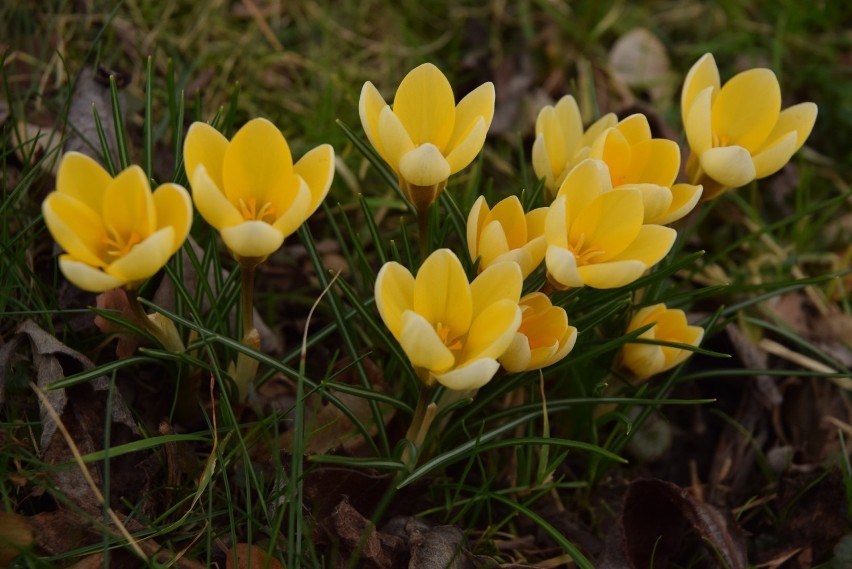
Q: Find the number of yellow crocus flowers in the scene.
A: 11